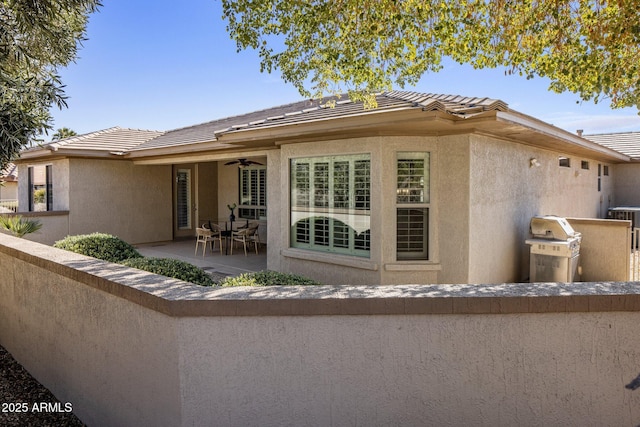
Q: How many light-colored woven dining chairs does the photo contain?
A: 4